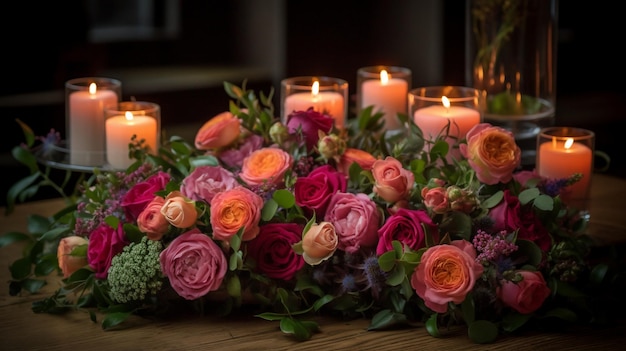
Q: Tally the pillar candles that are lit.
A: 6